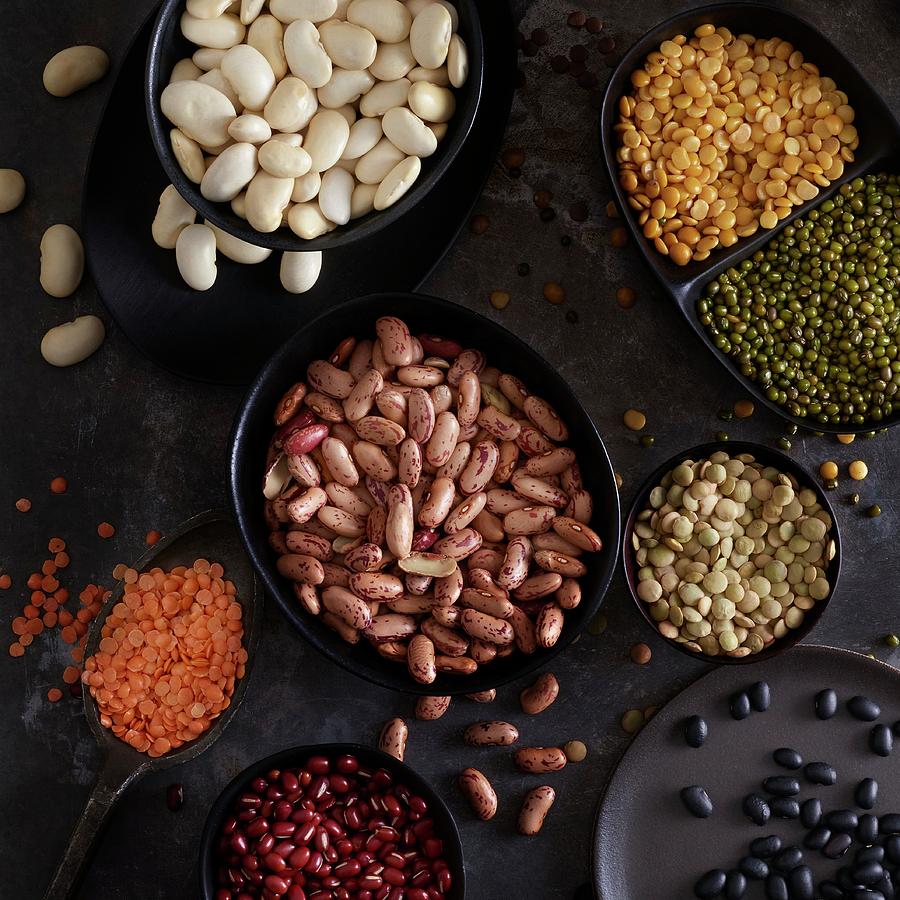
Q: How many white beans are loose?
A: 8